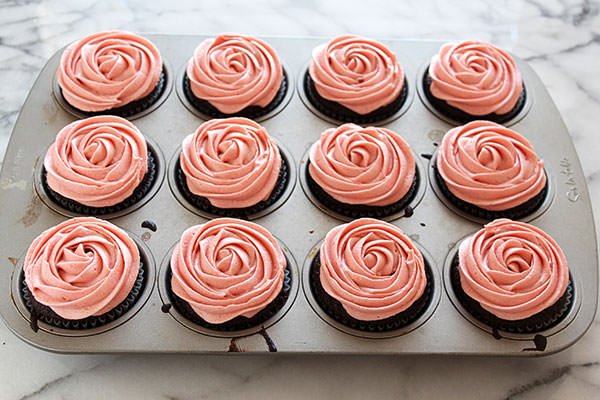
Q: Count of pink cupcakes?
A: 12